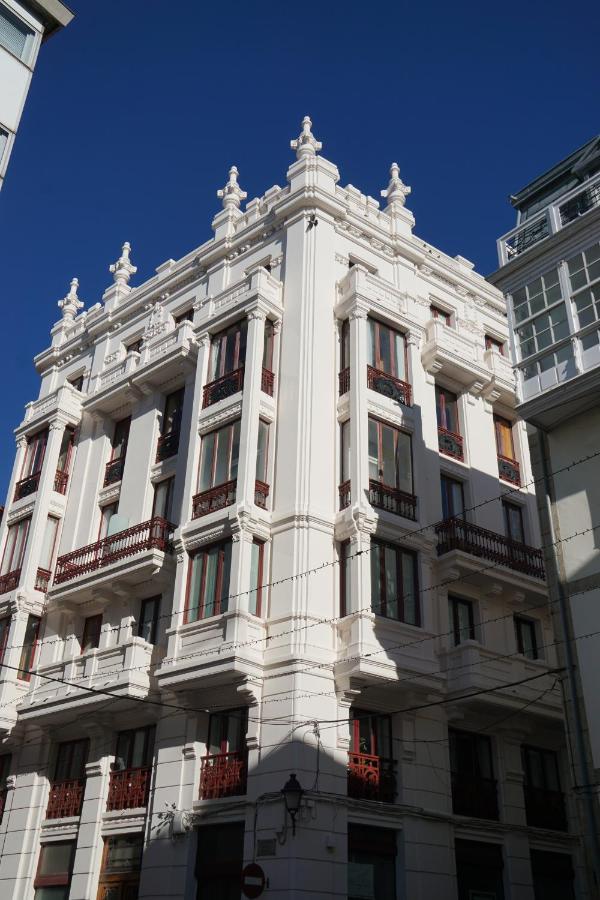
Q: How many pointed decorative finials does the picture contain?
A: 5